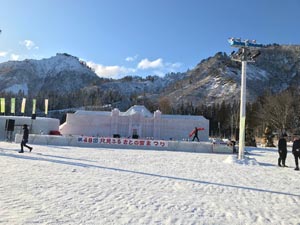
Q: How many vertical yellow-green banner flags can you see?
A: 5